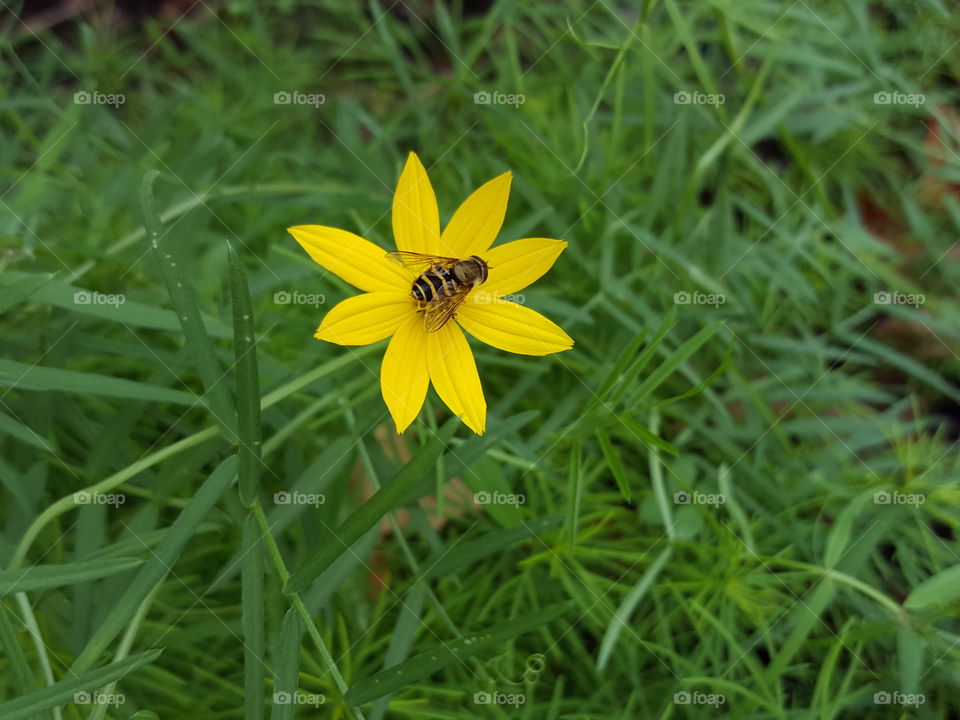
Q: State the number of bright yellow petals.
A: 8